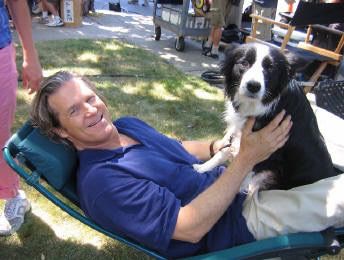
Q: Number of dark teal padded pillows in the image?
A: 1